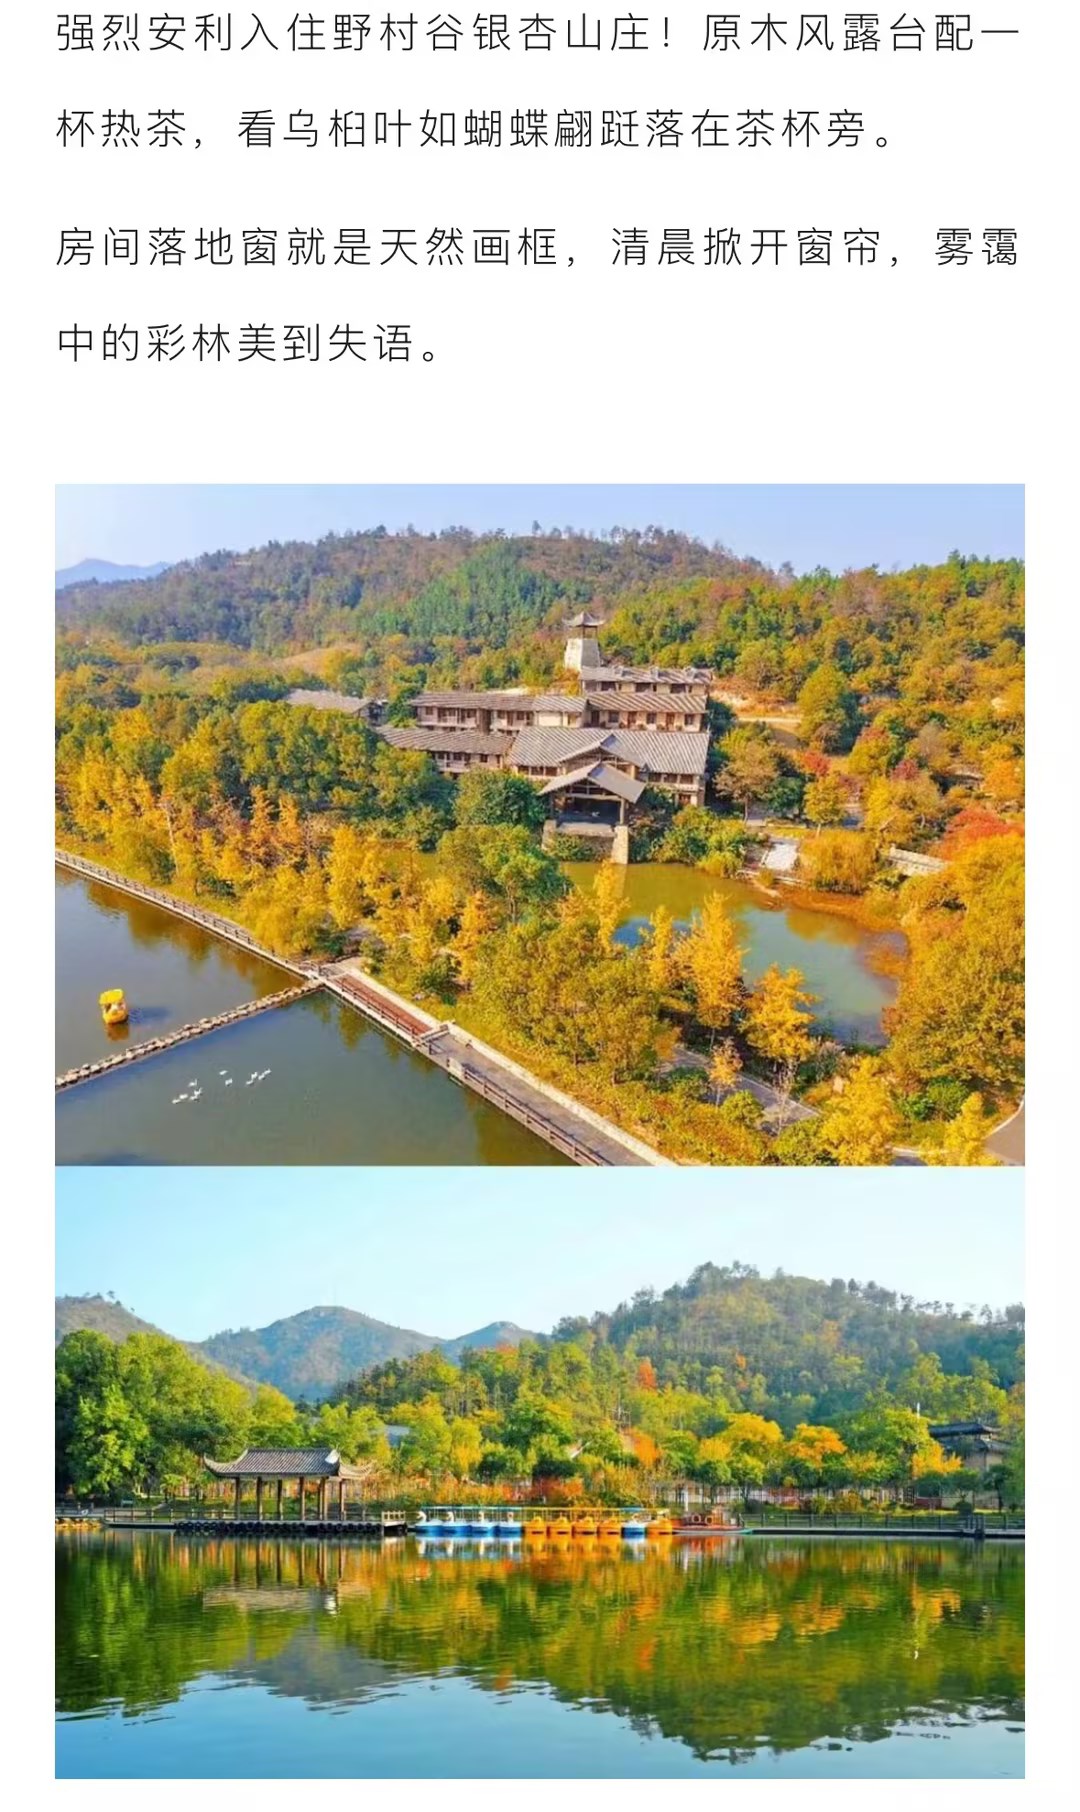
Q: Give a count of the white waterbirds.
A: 11